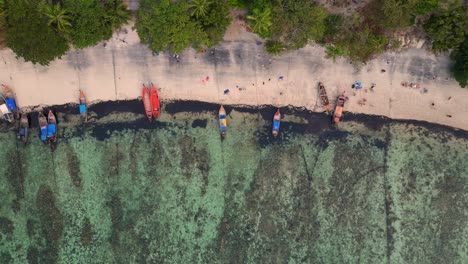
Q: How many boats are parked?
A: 12